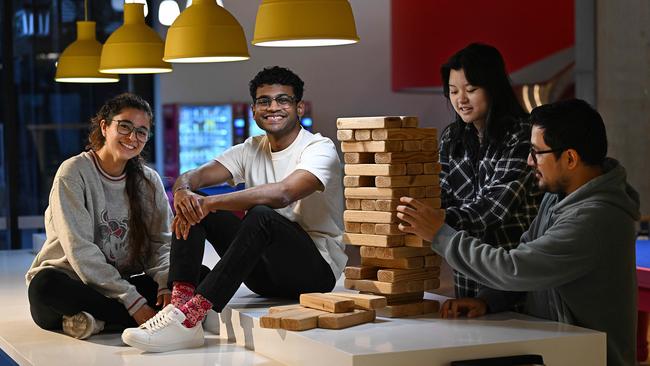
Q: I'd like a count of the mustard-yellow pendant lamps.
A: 4